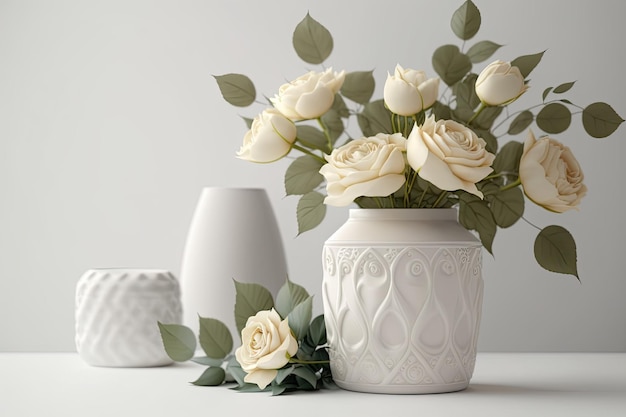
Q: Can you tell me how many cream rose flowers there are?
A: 8